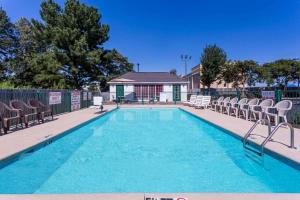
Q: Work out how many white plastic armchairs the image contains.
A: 7